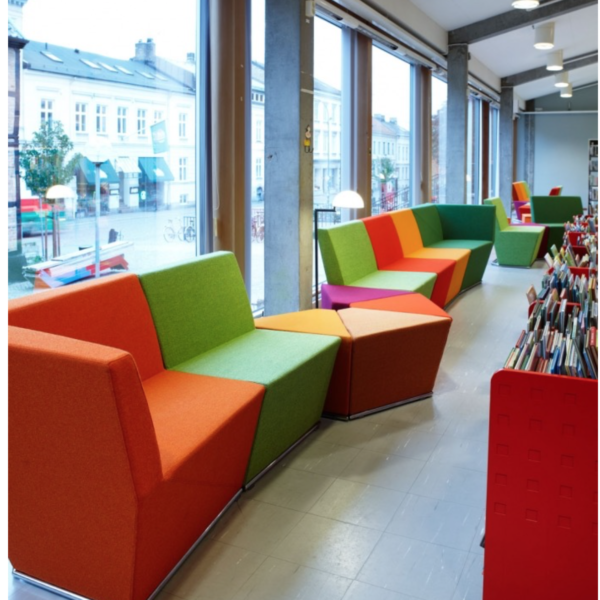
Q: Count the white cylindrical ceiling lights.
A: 5